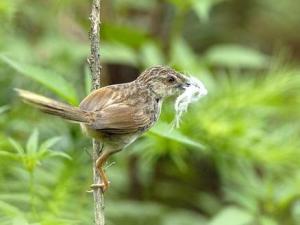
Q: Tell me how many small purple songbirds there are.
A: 0